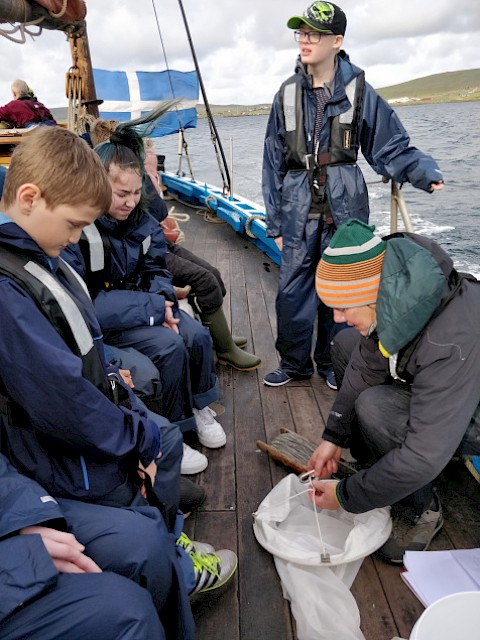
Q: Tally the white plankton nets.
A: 1